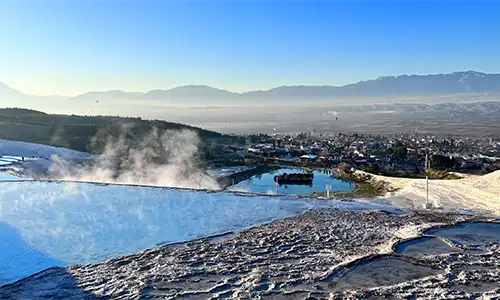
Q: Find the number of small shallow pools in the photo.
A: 3